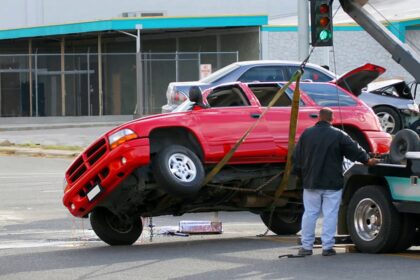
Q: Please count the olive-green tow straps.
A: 2